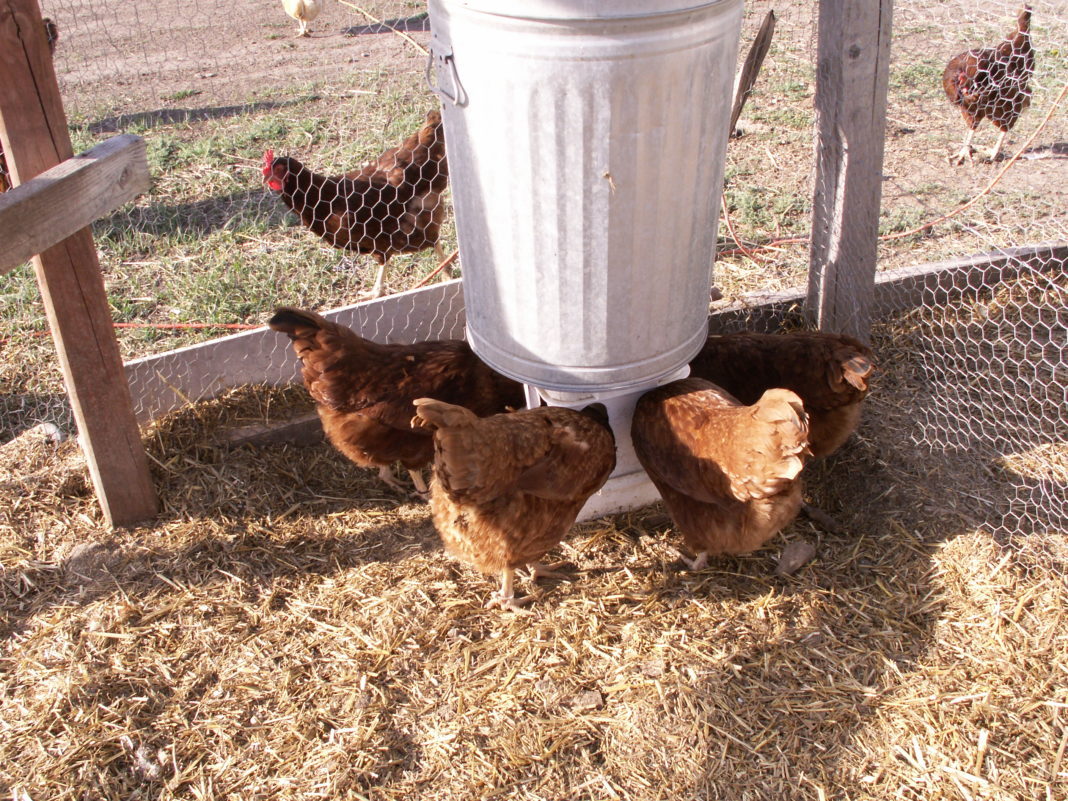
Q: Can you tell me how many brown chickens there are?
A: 6